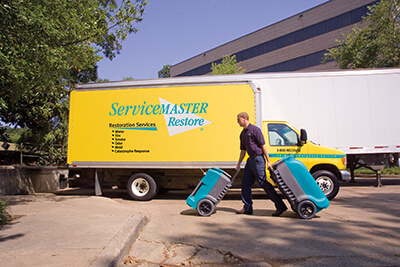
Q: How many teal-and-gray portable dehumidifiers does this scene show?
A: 2